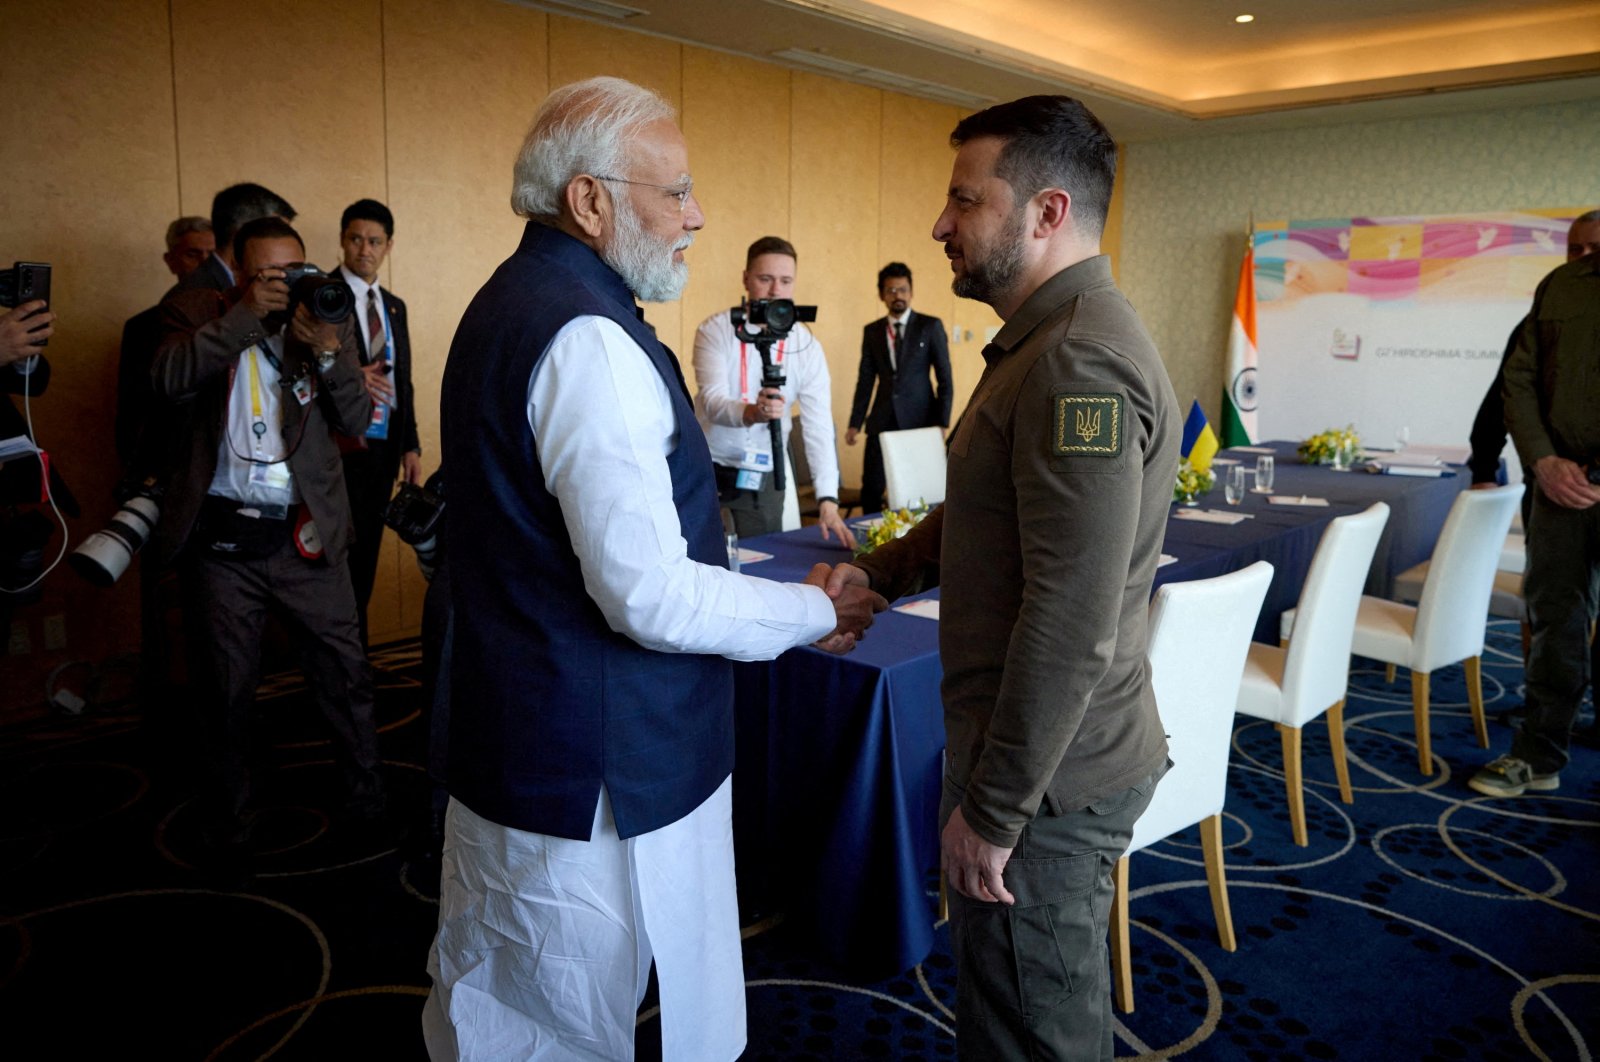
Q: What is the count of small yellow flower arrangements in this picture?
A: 3